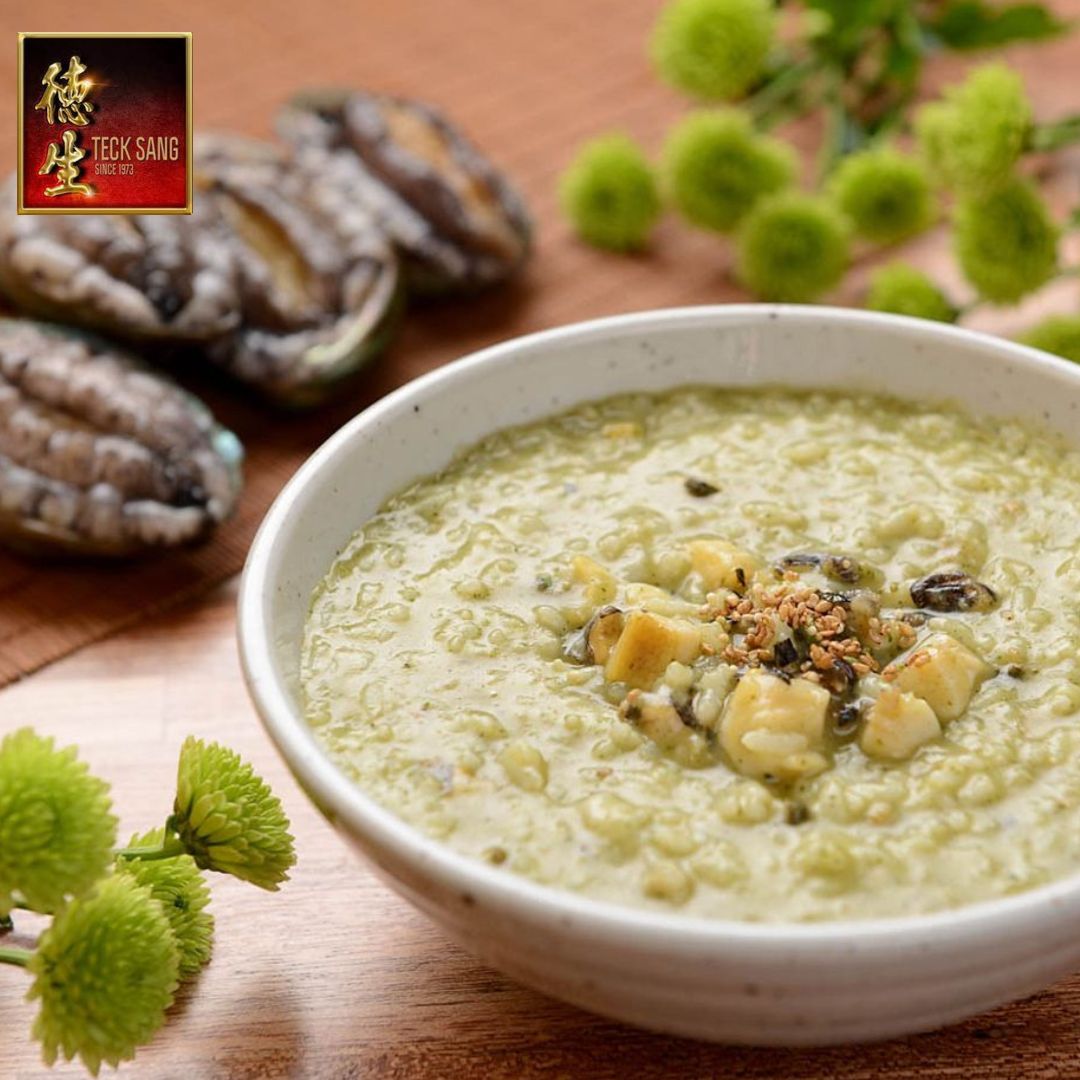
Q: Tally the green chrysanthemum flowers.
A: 13